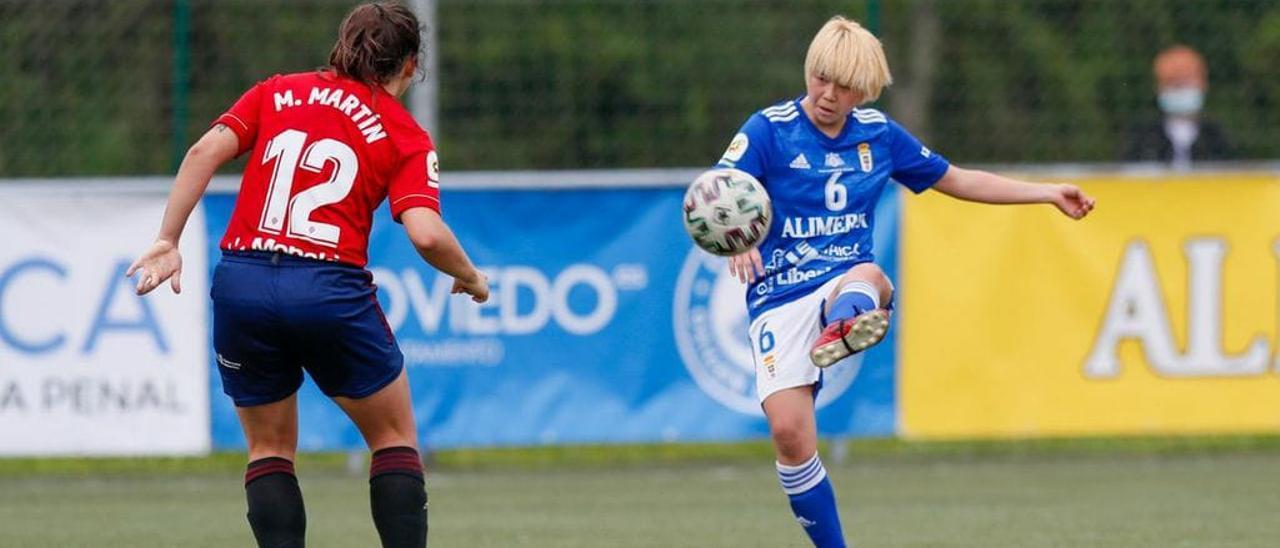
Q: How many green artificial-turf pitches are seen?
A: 1